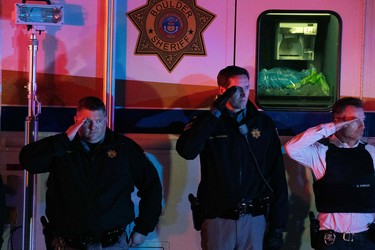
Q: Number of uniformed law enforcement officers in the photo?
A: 3